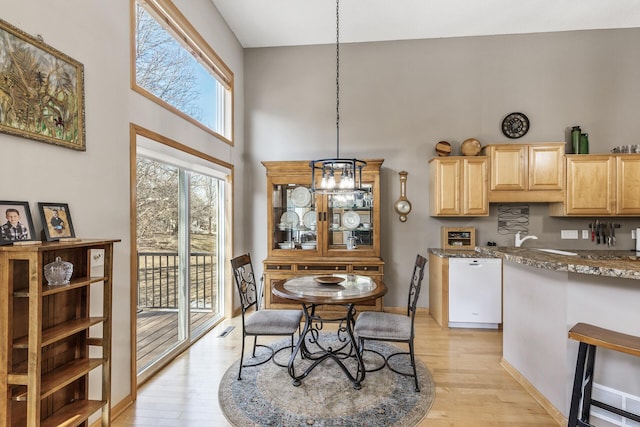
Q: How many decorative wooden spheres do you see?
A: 2